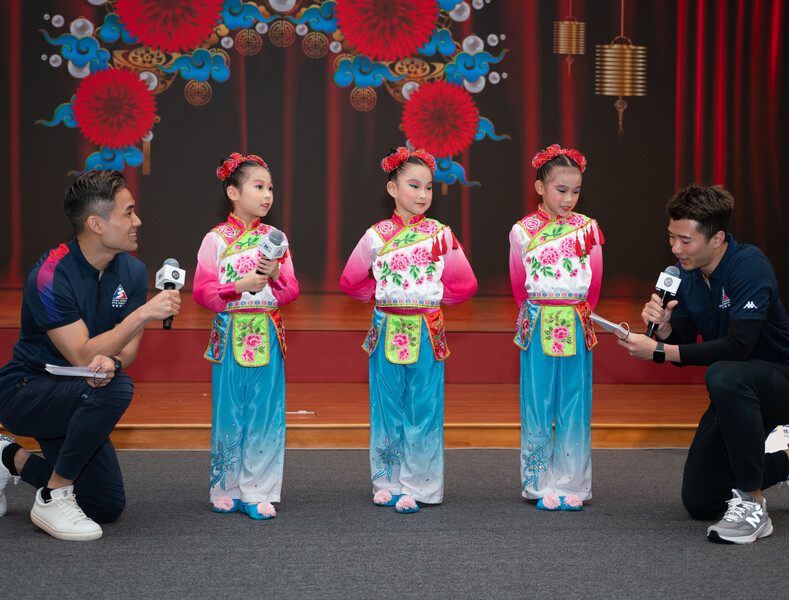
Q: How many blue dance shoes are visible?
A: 6